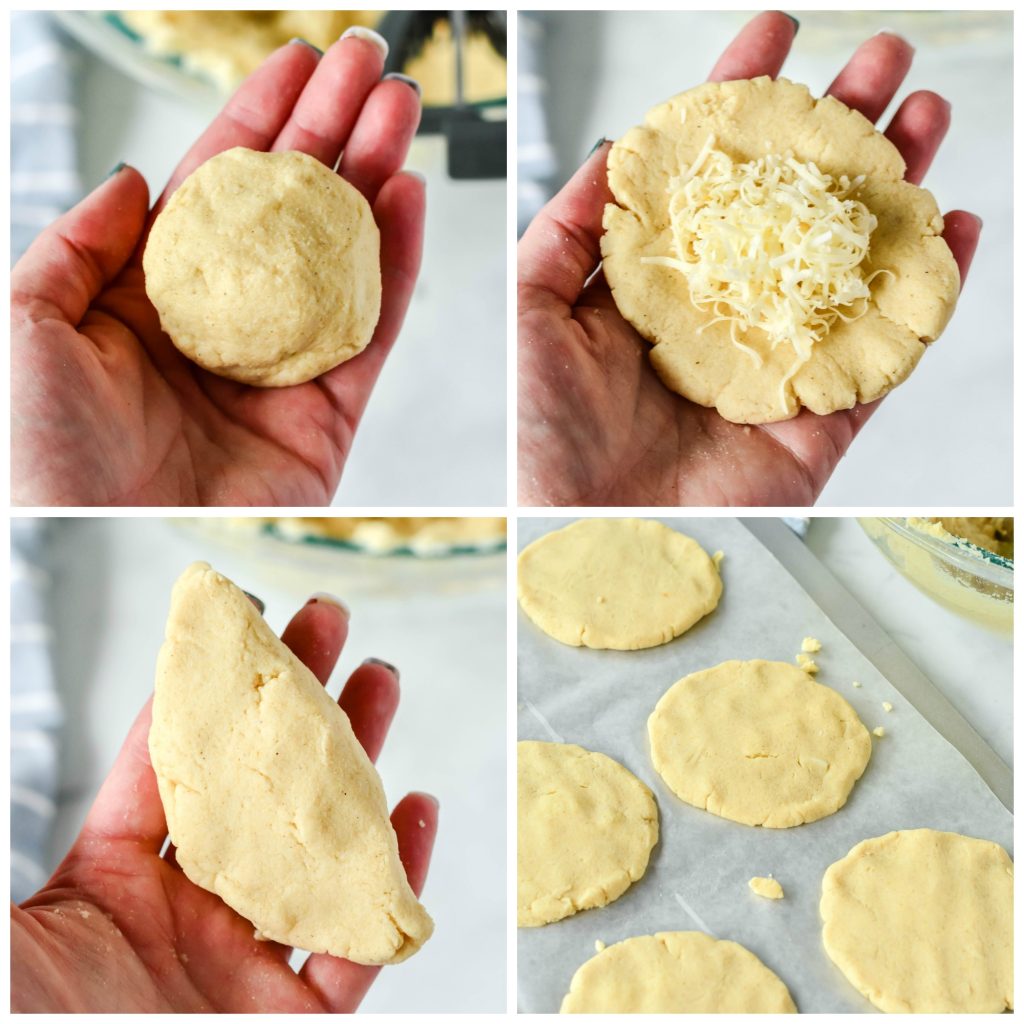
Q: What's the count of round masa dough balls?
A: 1